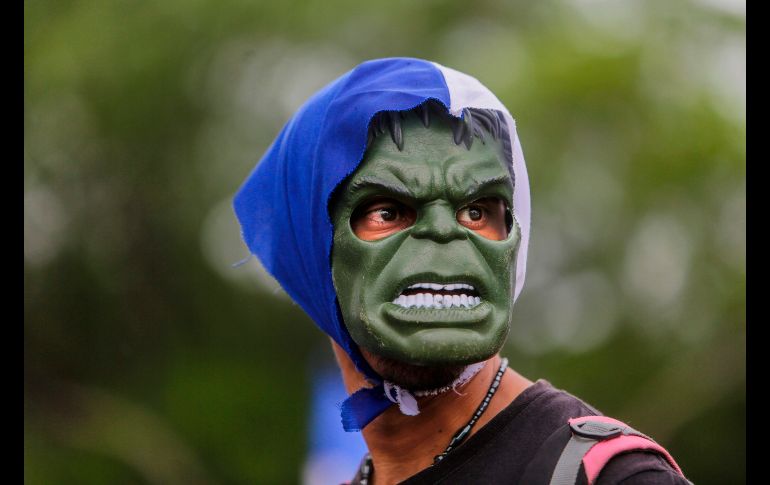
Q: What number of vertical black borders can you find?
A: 2